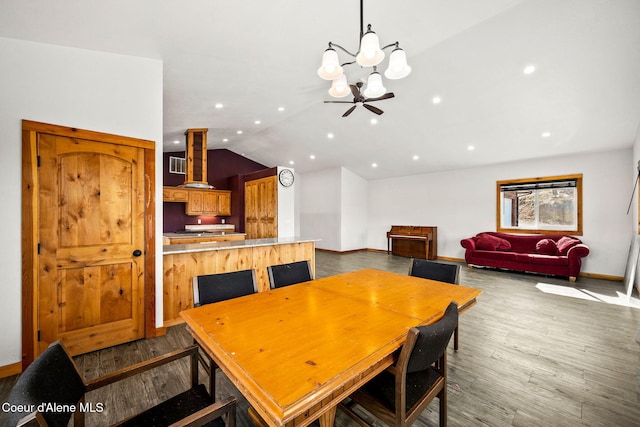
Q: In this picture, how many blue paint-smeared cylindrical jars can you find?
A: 0